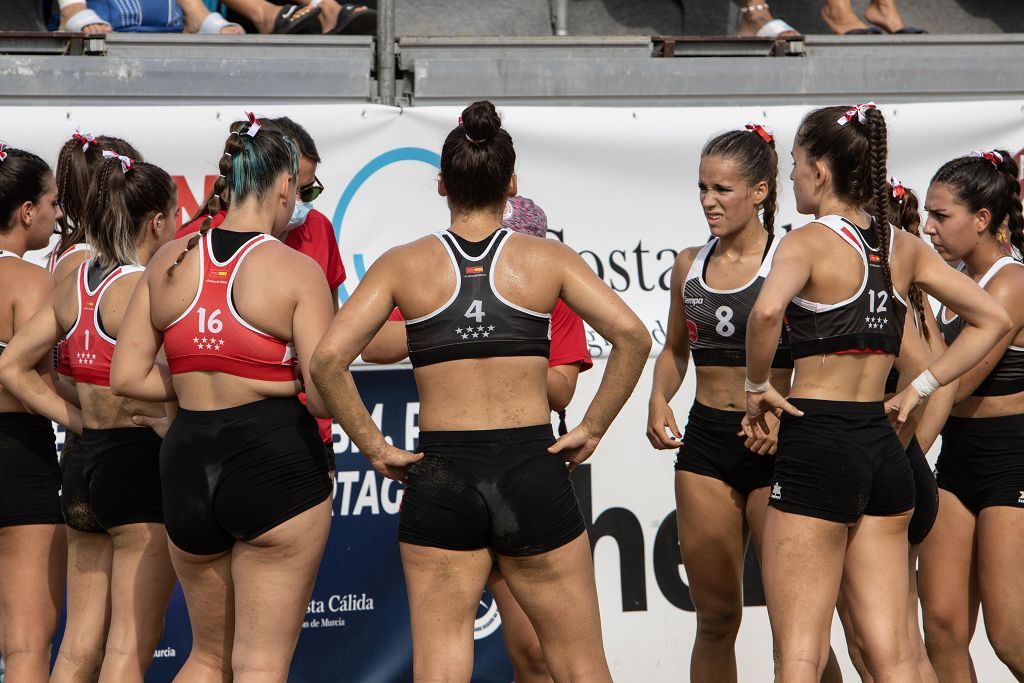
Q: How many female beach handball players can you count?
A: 9